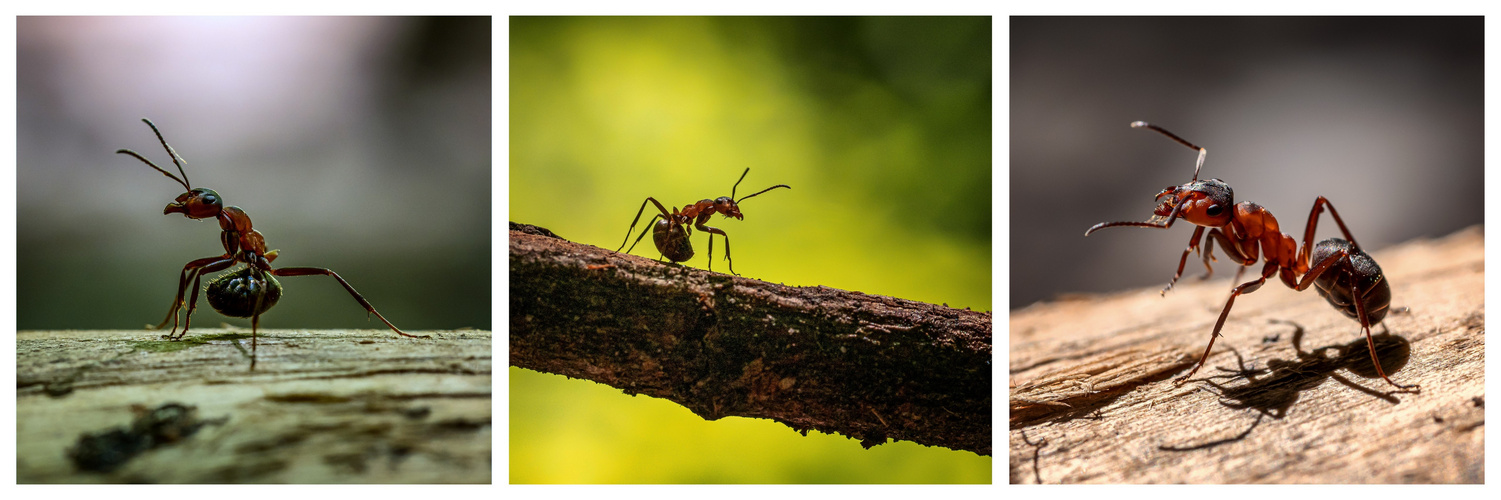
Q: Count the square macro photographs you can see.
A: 3